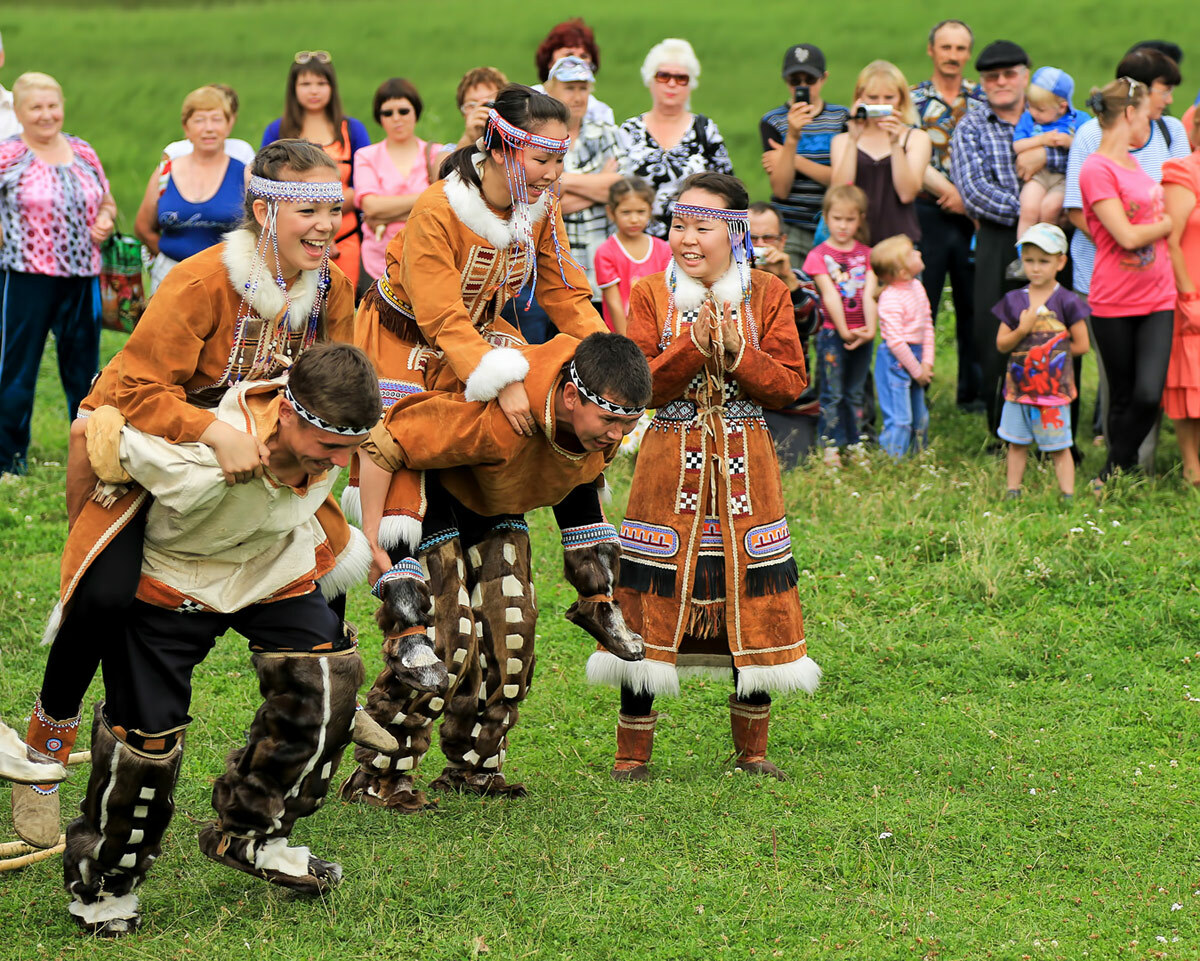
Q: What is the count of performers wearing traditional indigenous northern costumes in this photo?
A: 5